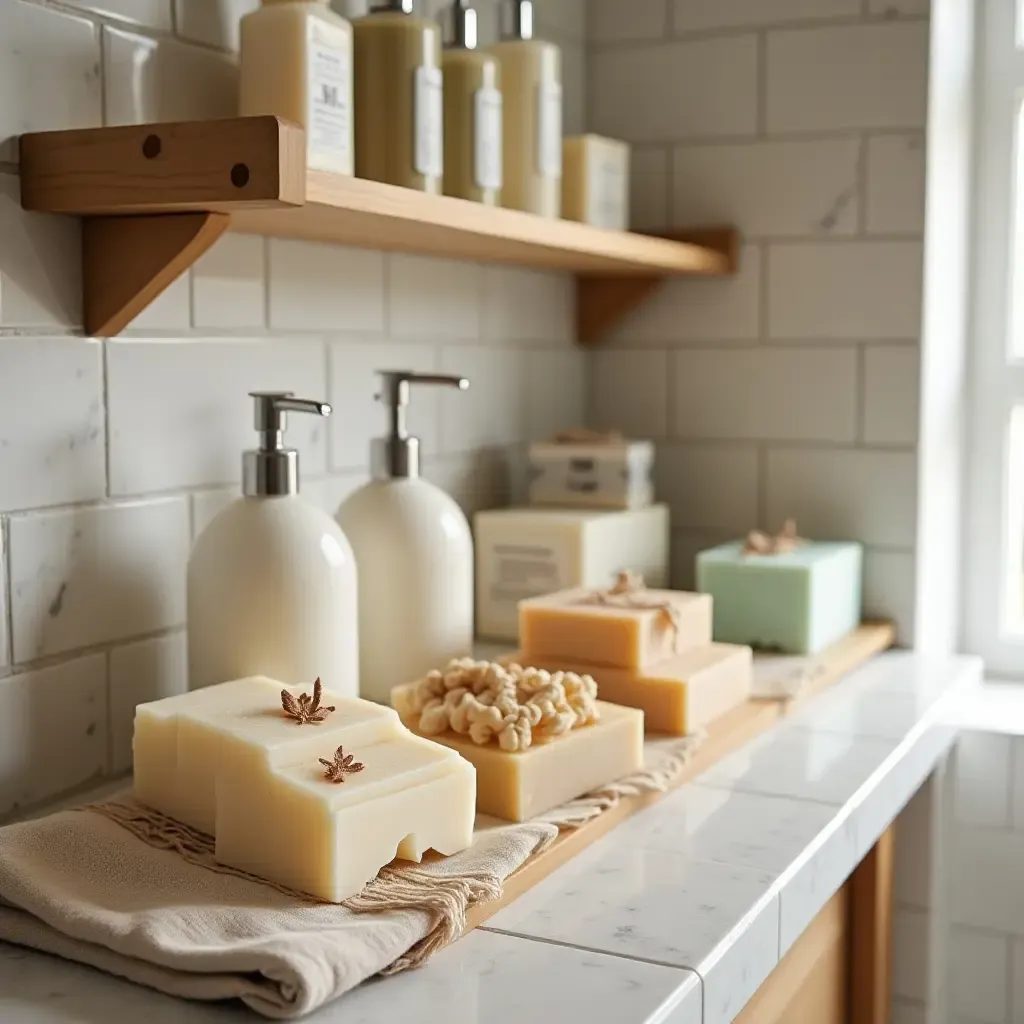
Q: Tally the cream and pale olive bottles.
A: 6